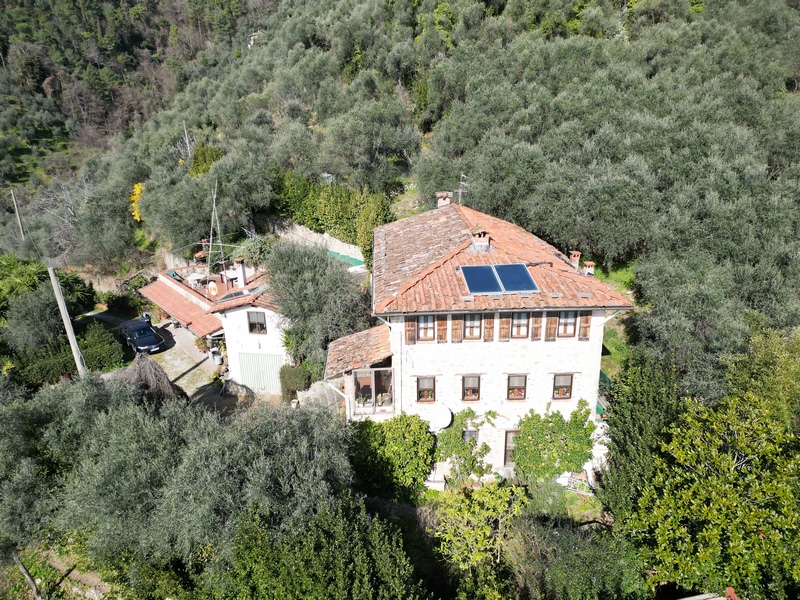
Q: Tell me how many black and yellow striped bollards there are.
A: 0